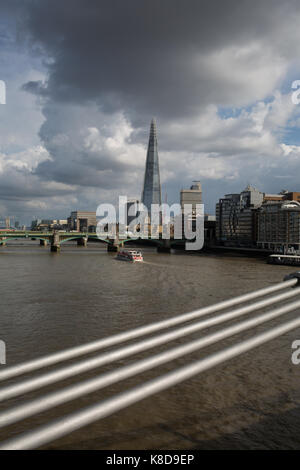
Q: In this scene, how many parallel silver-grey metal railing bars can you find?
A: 4